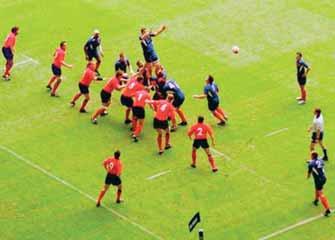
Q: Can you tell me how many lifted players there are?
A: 1